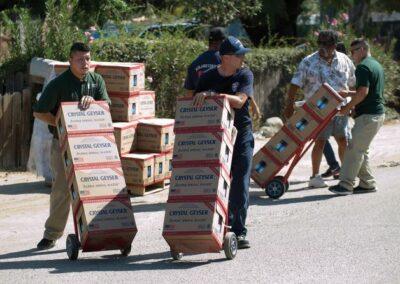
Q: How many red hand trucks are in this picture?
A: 3